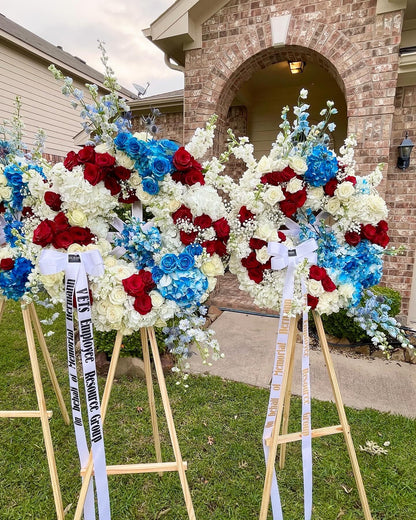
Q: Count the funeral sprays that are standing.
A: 3